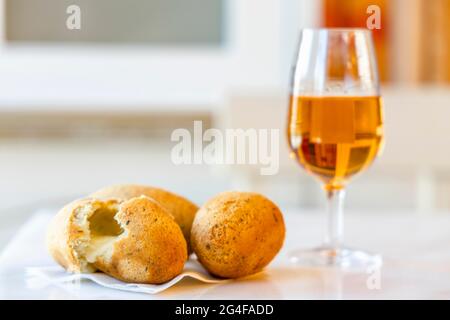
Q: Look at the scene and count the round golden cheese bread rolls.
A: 3